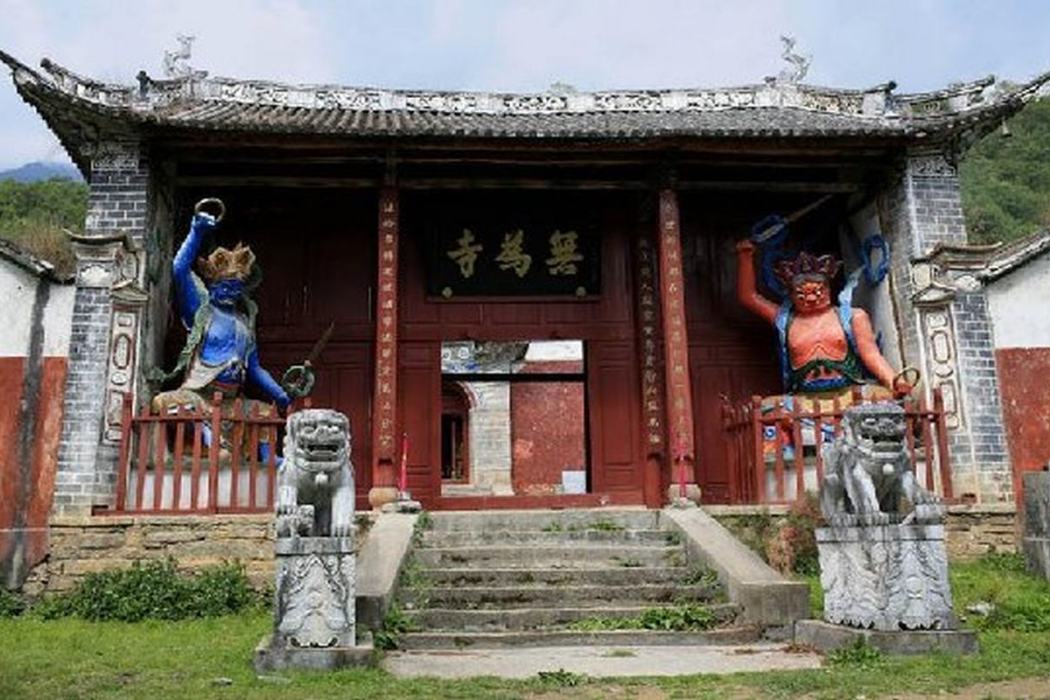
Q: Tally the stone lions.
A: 2